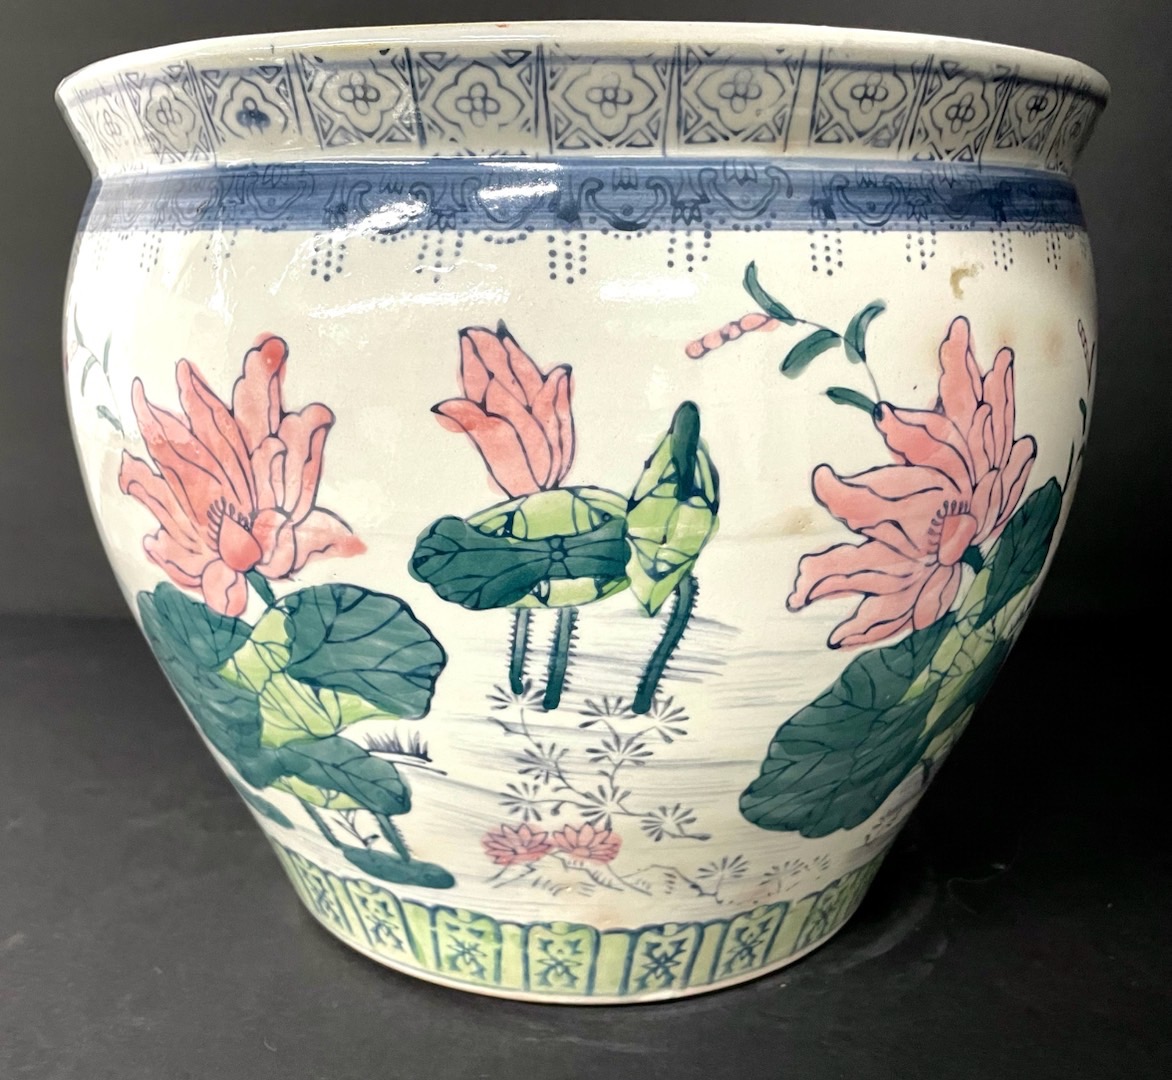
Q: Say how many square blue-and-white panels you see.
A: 11